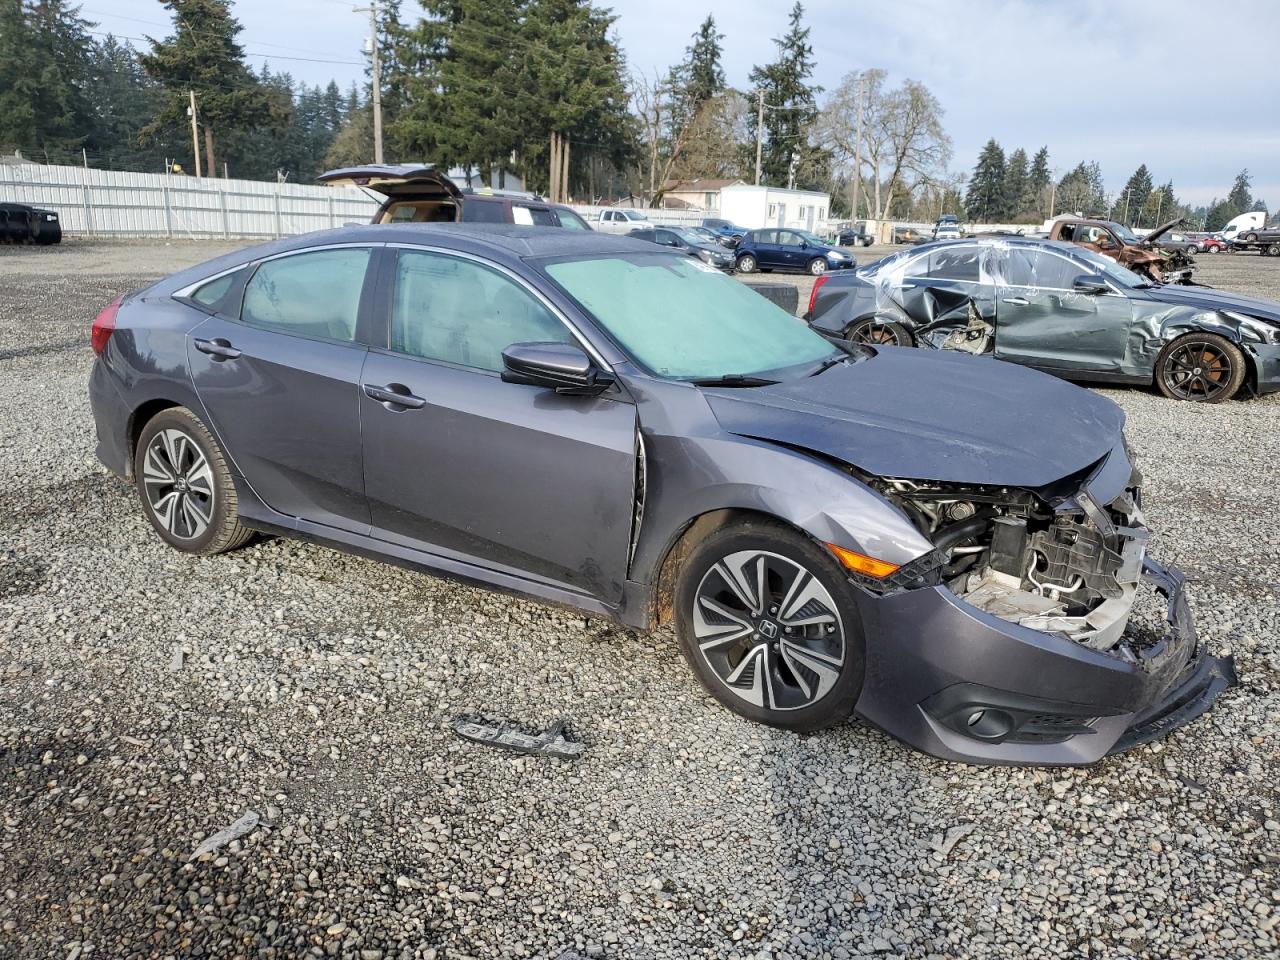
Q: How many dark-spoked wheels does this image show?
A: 2